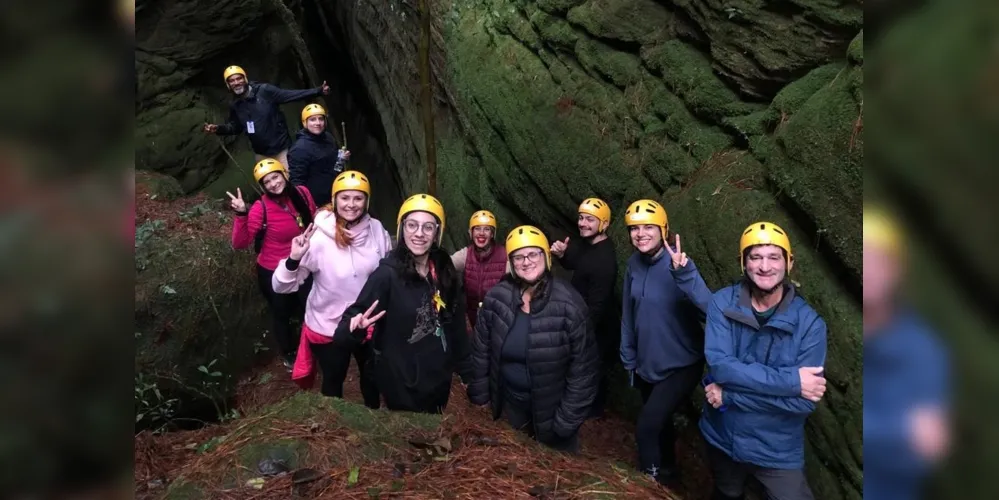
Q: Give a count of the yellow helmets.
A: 10